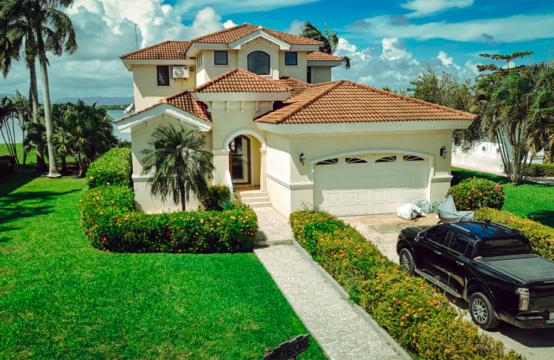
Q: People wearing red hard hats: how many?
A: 0